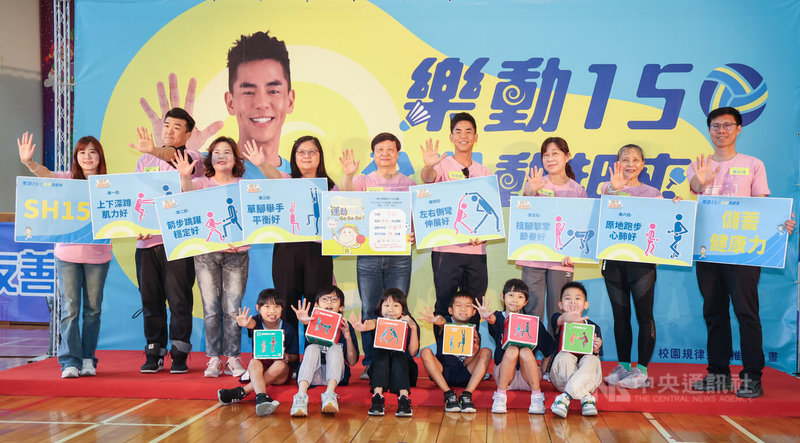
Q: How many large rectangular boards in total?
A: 9